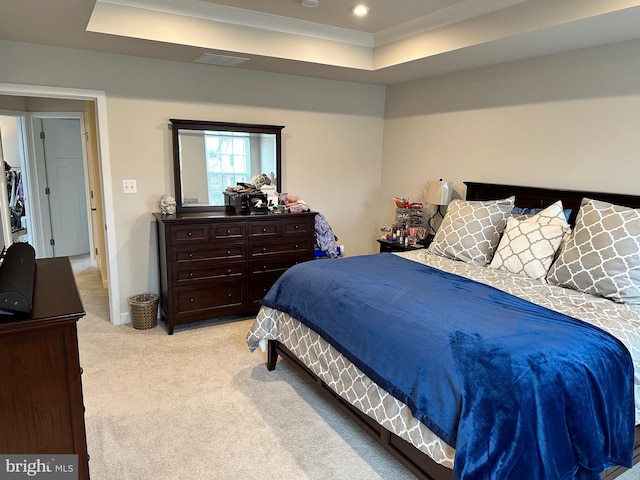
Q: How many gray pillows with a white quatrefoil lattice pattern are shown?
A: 2